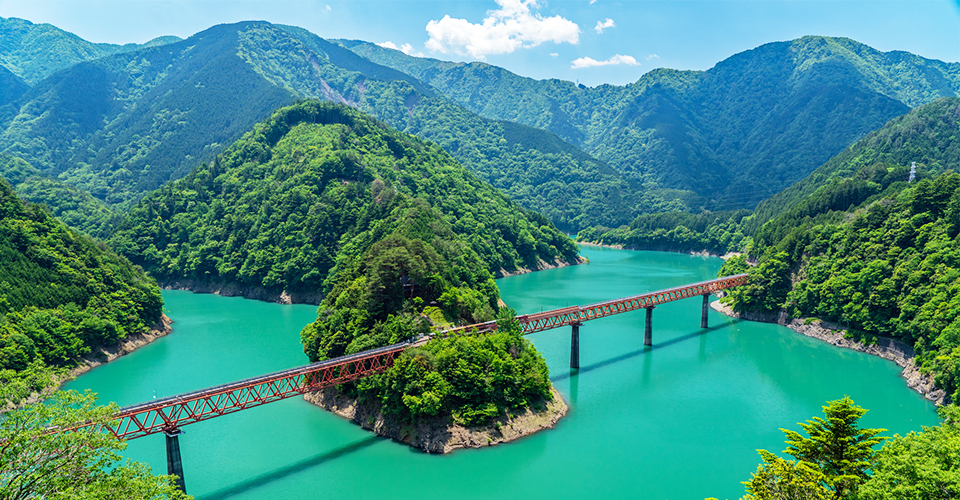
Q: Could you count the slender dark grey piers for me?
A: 4